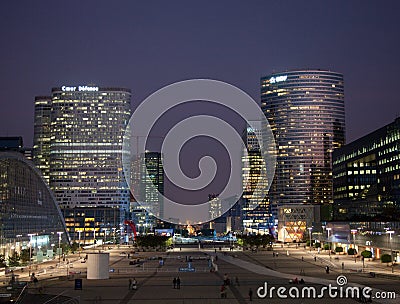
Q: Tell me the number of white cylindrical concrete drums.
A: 1